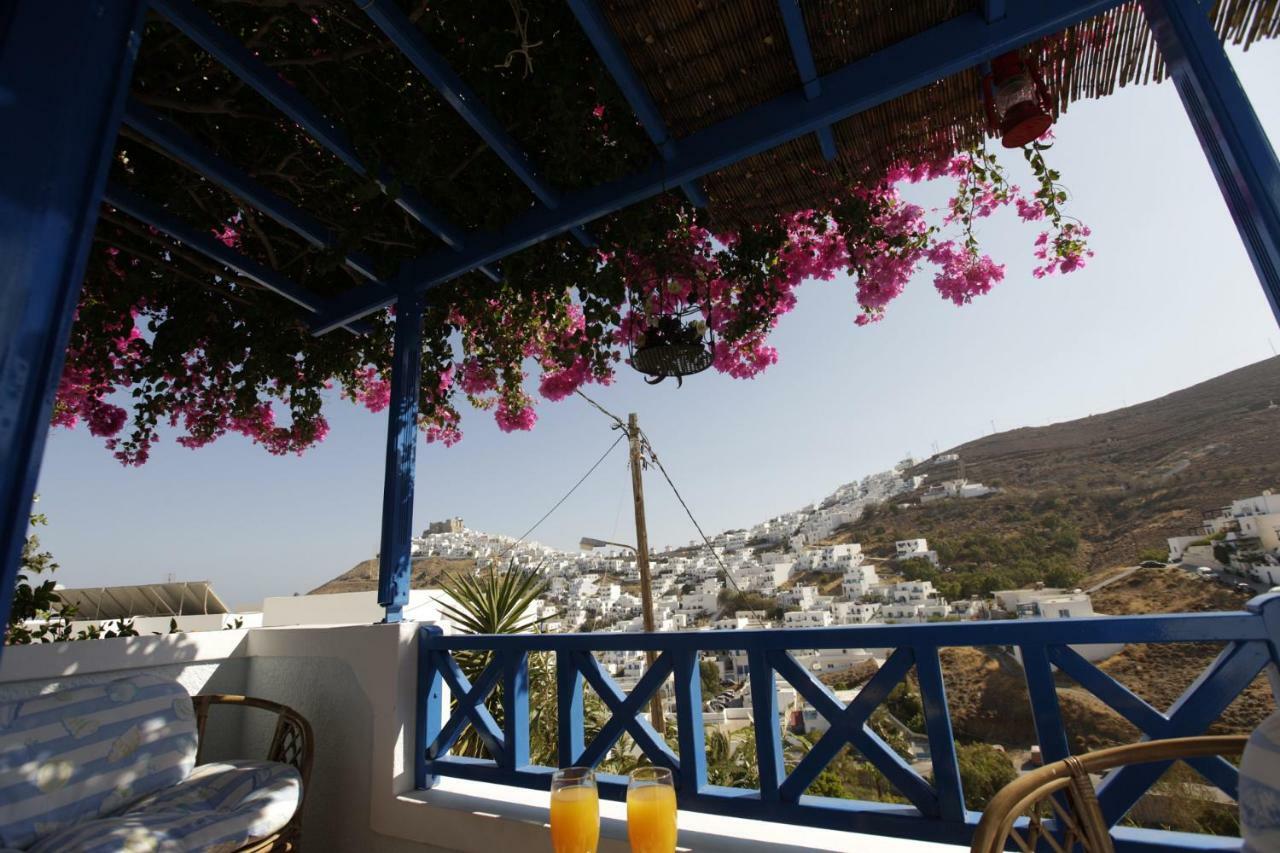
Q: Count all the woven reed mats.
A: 1